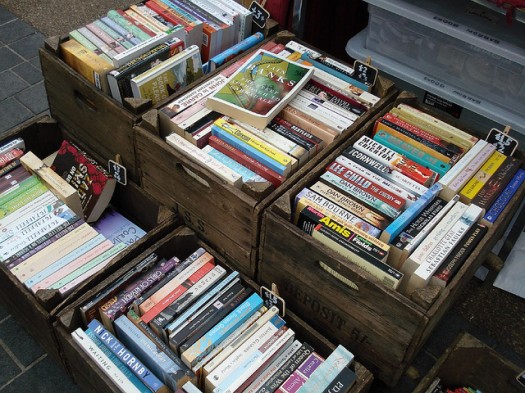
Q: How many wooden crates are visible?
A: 6